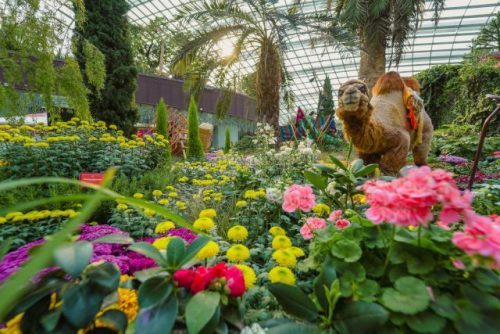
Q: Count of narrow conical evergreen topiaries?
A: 3